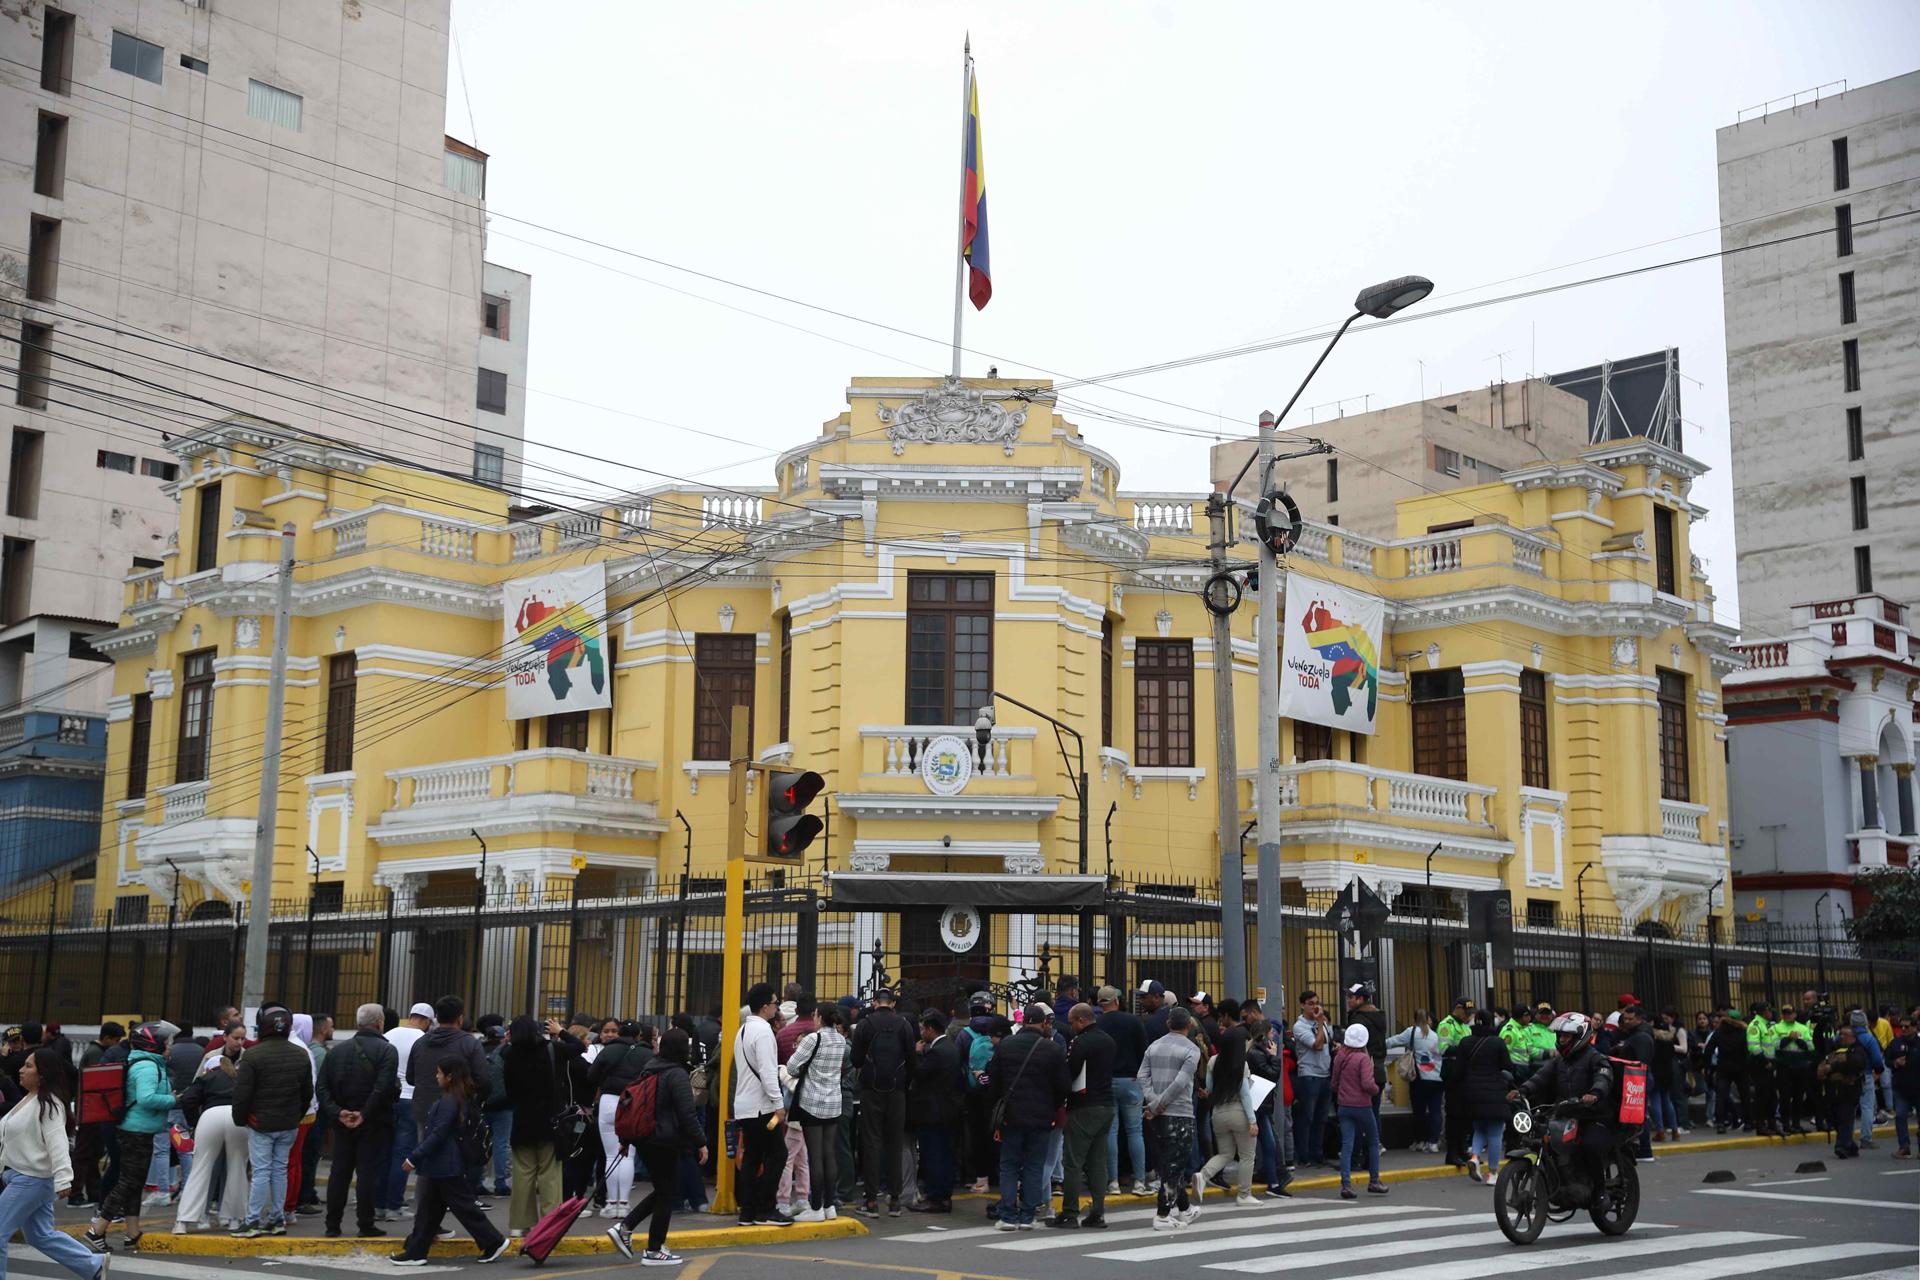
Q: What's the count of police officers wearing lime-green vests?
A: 5